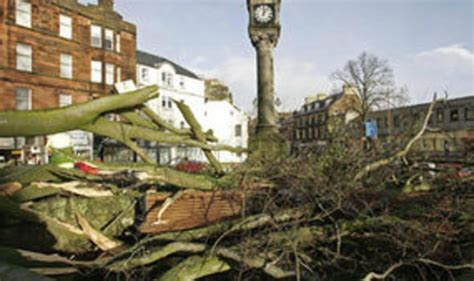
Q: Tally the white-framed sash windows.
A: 12